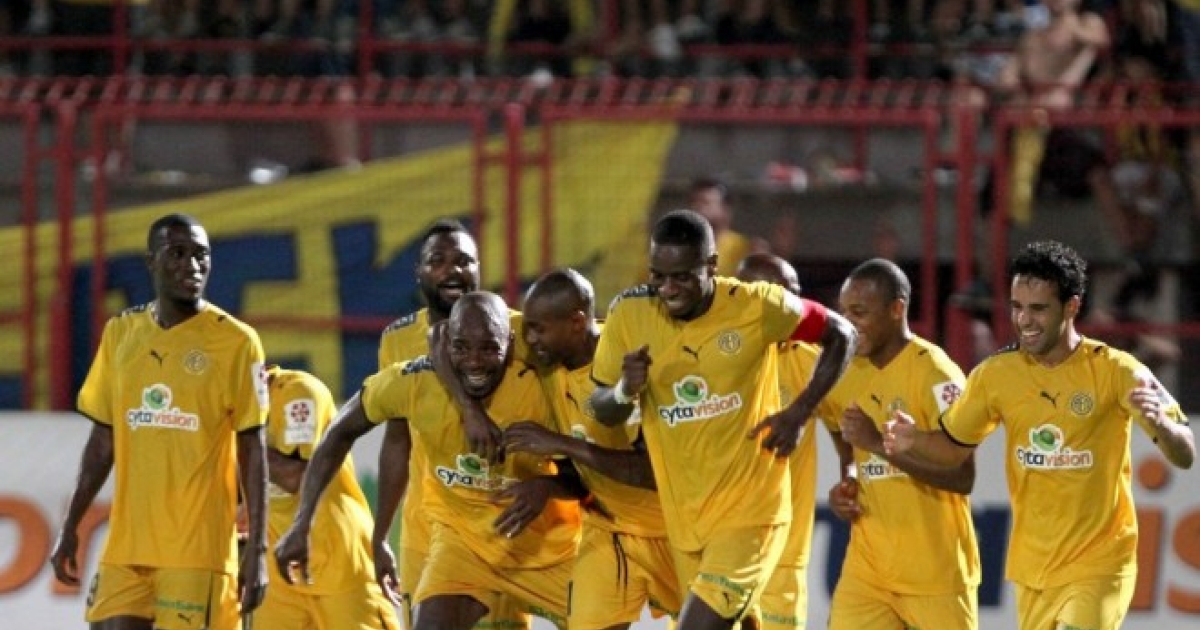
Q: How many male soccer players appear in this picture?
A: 9